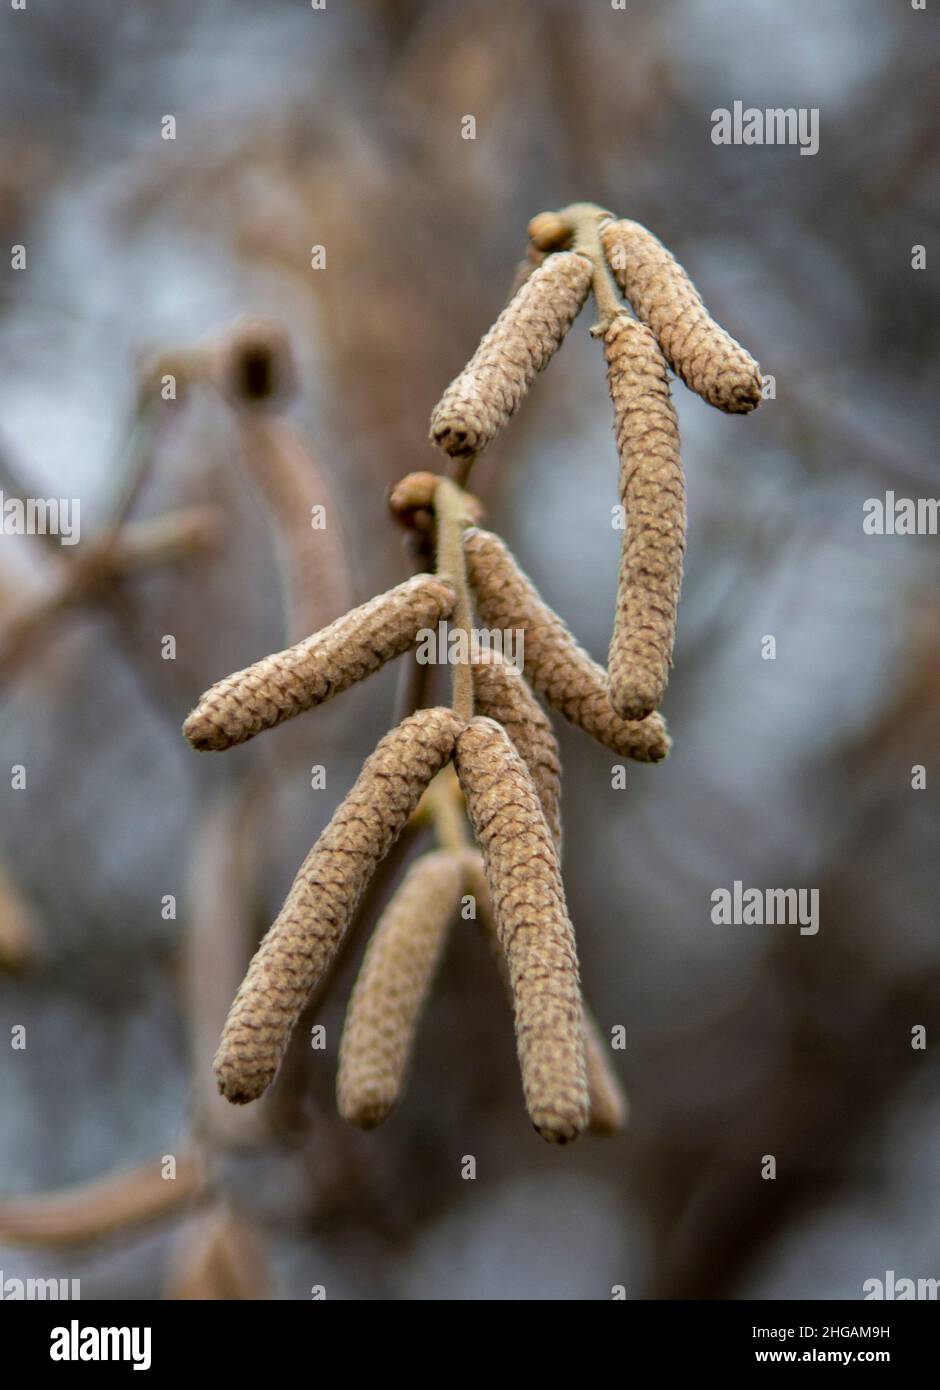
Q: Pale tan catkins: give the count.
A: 10